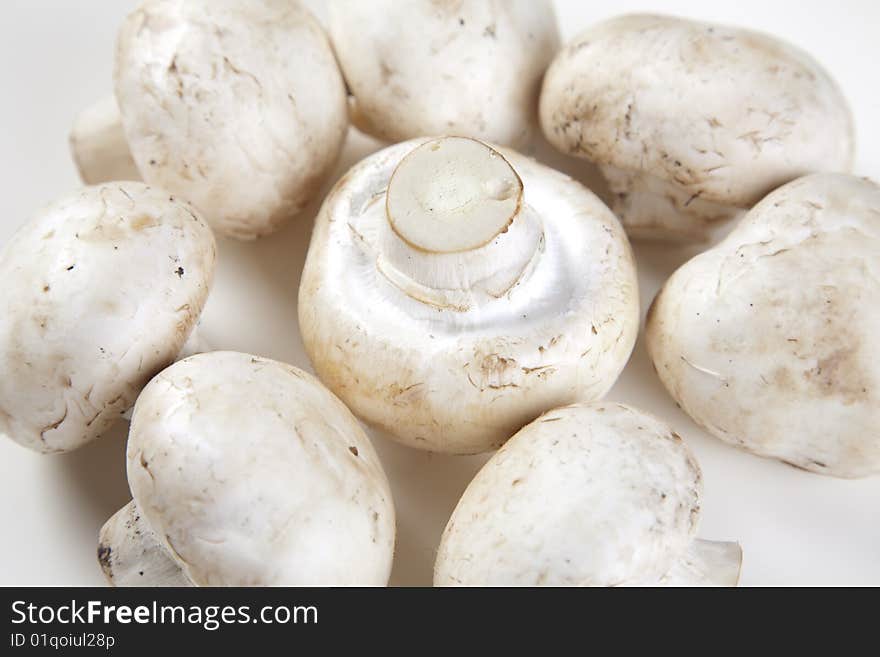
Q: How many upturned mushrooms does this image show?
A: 1